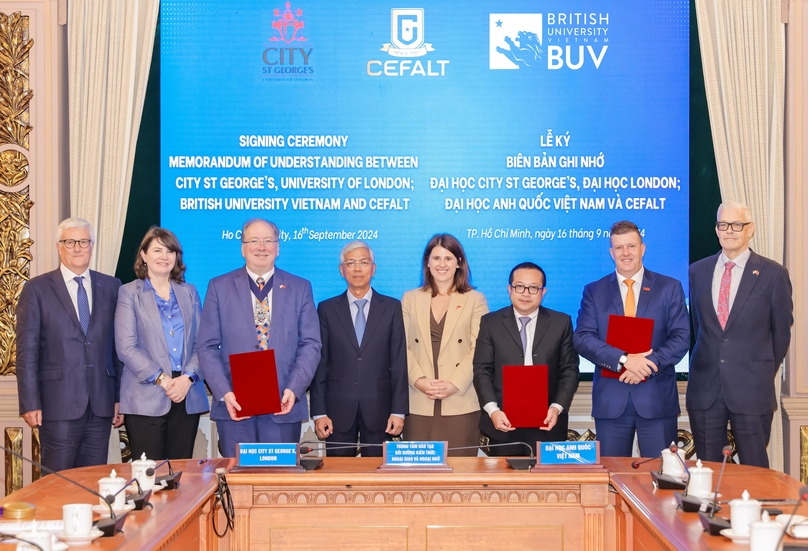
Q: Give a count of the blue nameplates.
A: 3